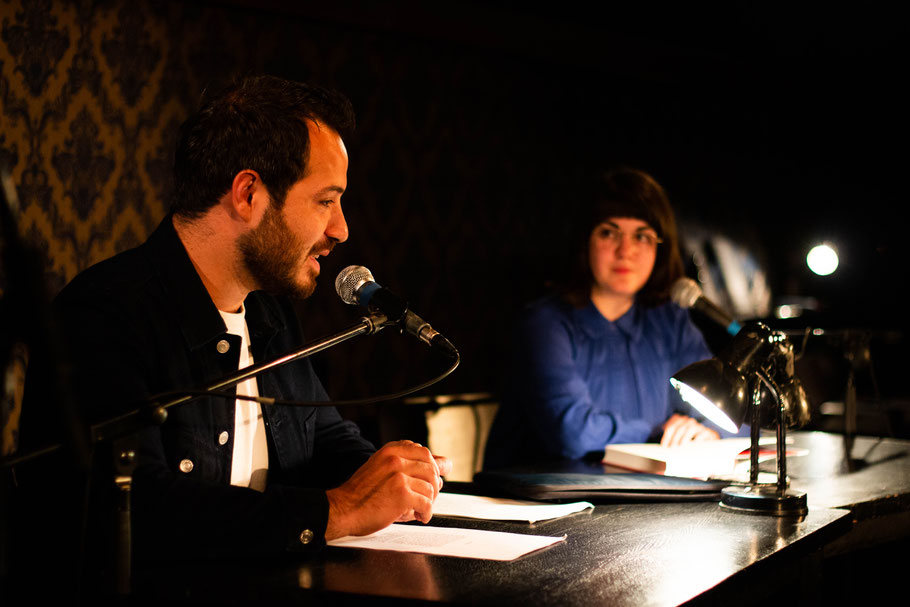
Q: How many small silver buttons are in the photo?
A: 4